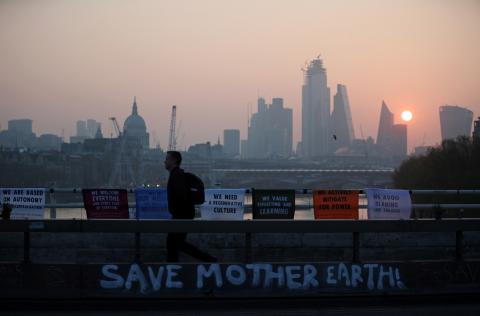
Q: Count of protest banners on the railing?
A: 7